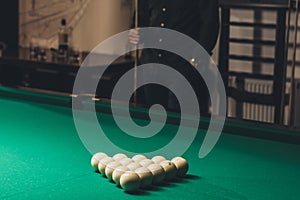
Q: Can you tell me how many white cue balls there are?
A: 15